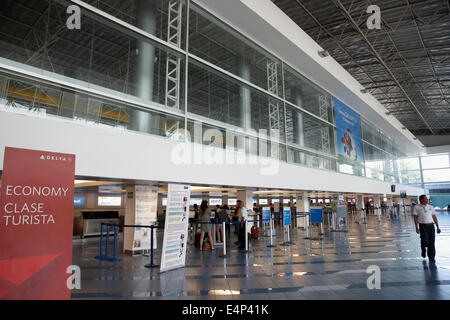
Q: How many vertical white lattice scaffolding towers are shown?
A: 3